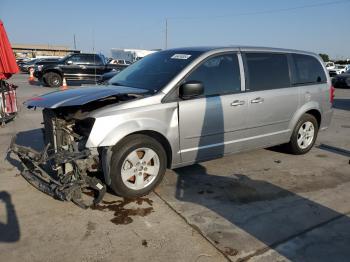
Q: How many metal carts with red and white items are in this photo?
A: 1